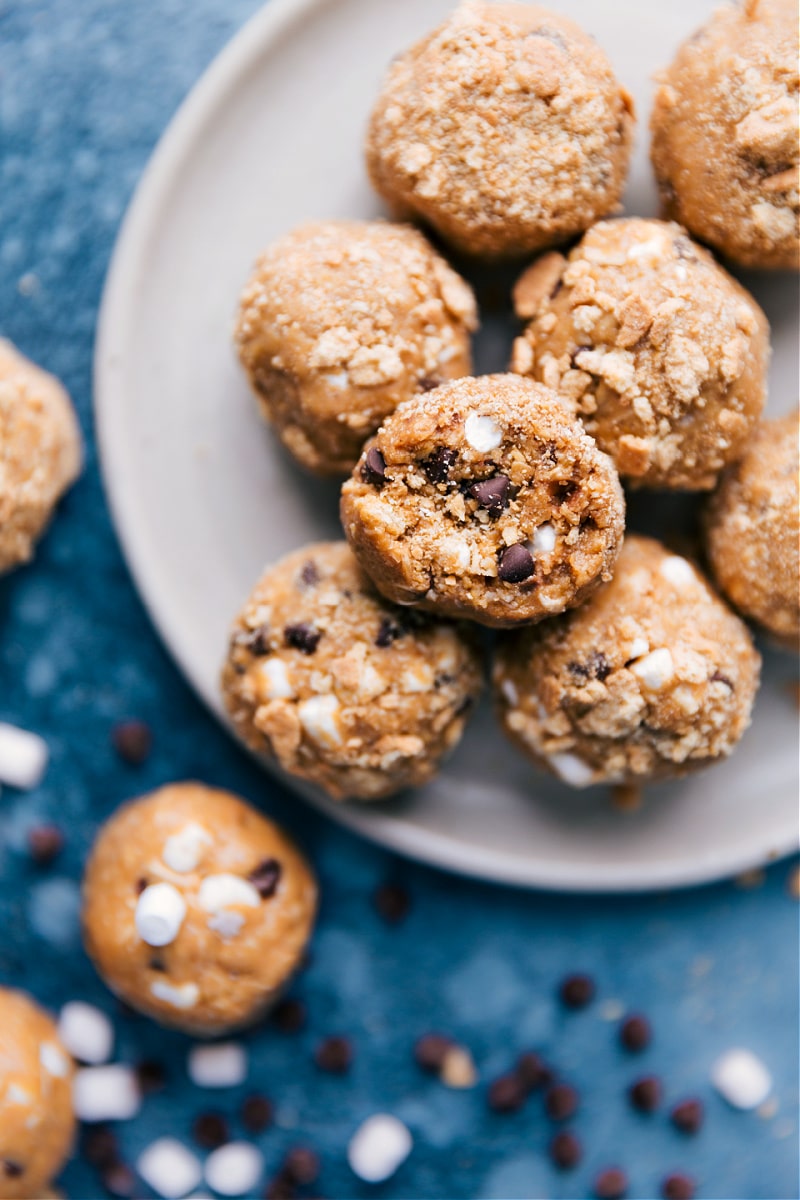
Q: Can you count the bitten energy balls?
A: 1